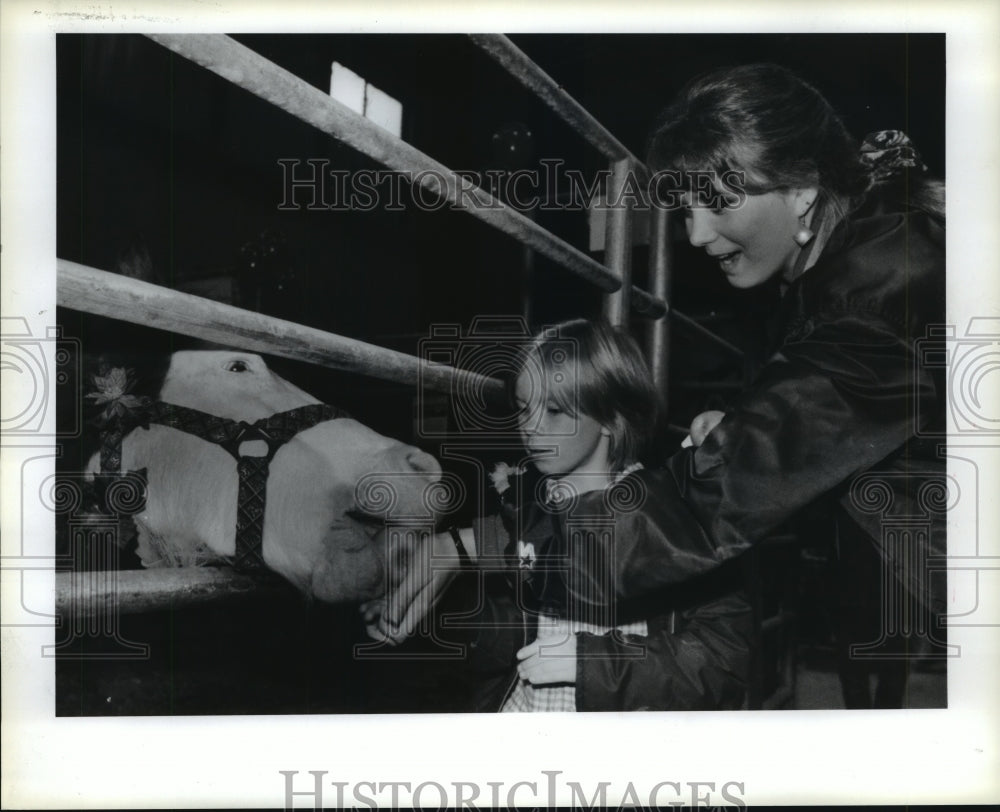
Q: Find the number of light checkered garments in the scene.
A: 1